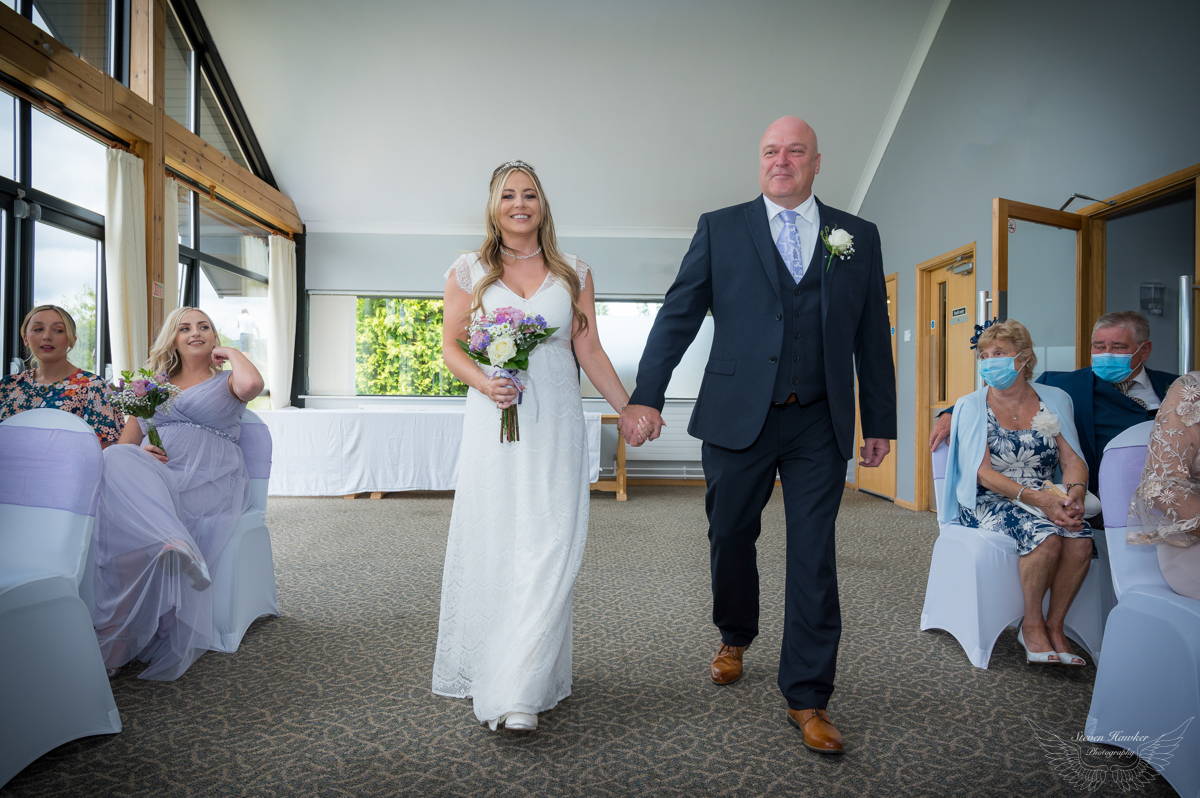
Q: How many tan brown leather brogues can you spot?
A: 2